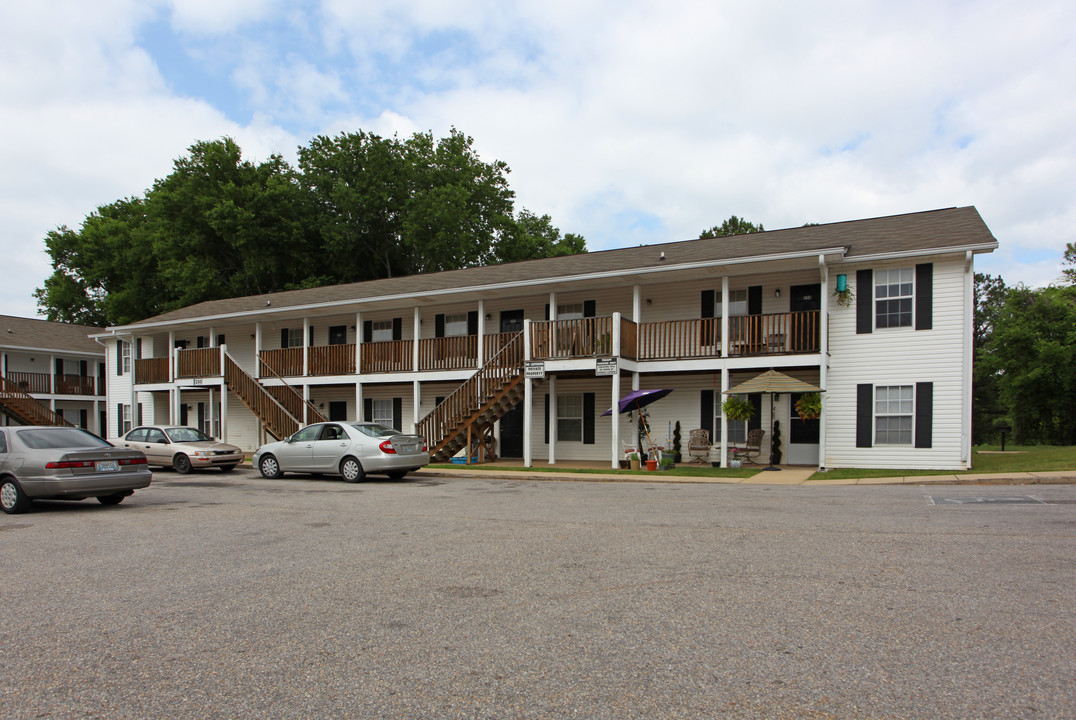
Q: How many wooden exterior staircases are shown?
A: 3